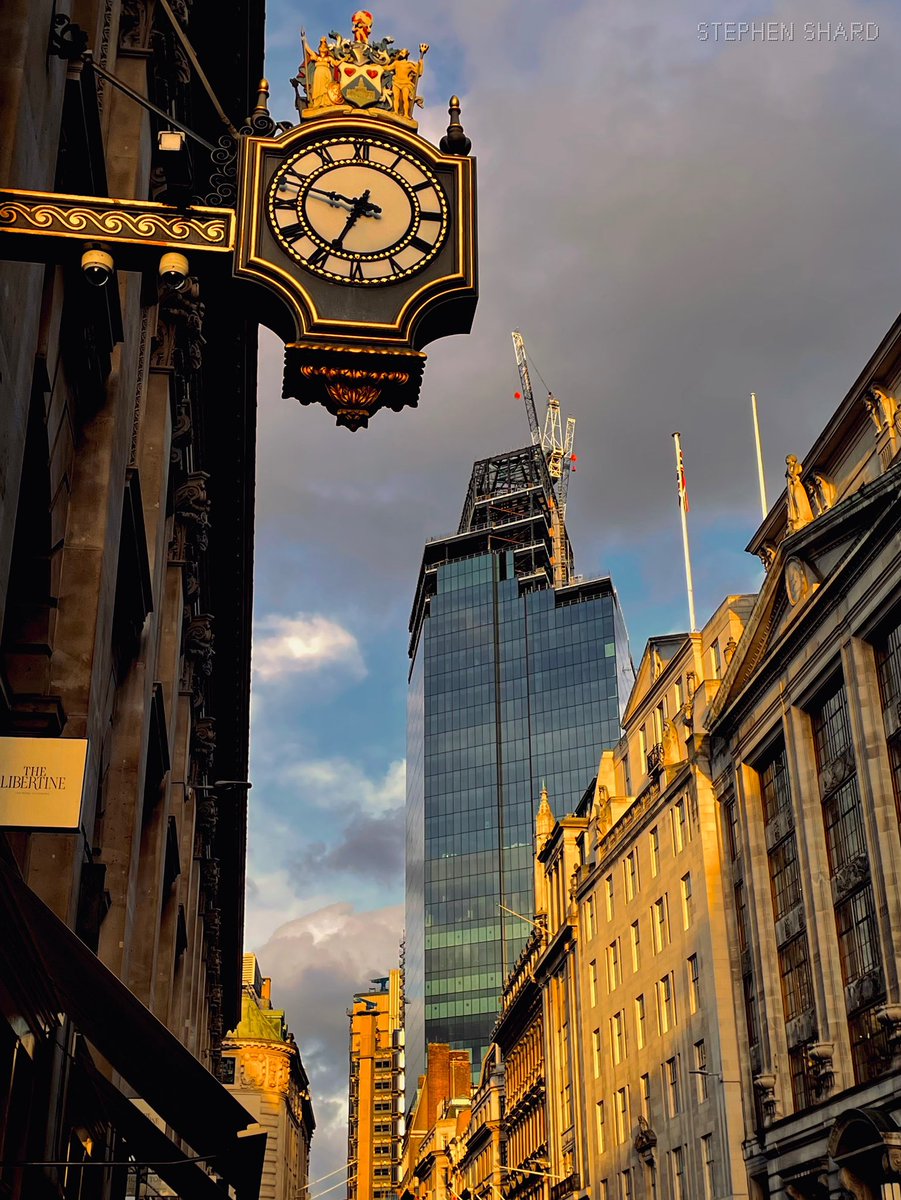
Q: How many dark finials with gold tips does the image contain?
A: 2